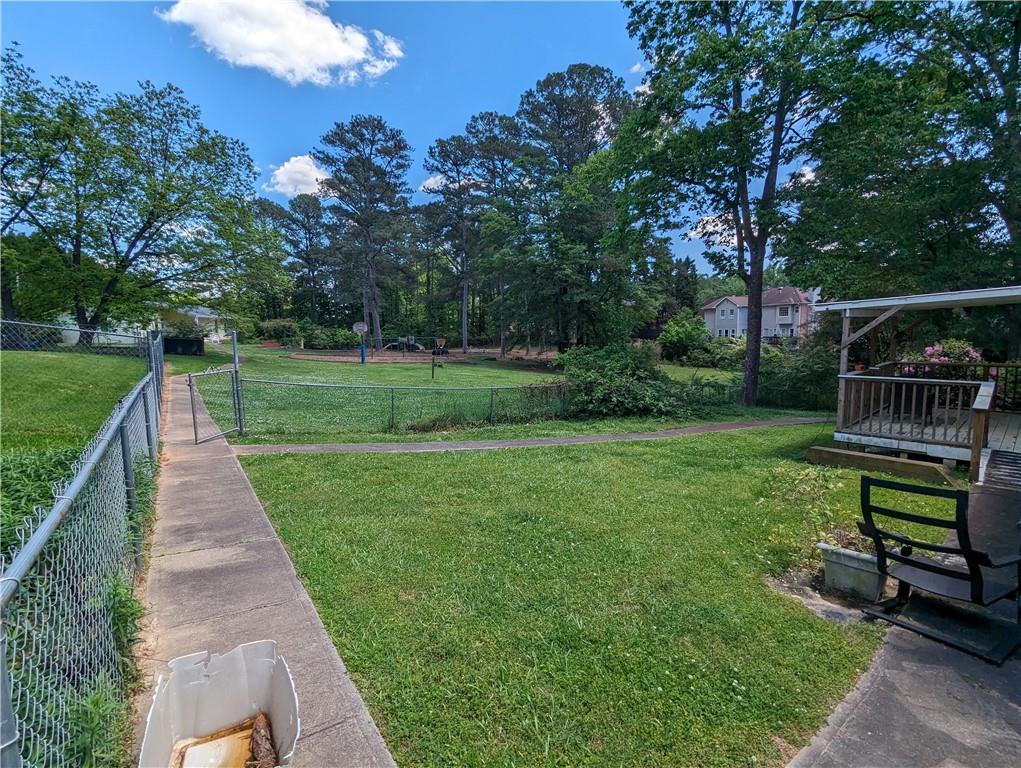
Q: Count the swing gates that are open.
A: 1